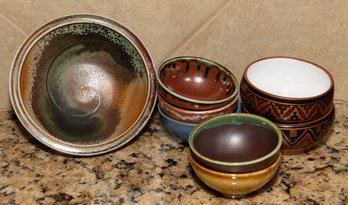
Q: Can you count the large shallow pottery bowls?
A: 1